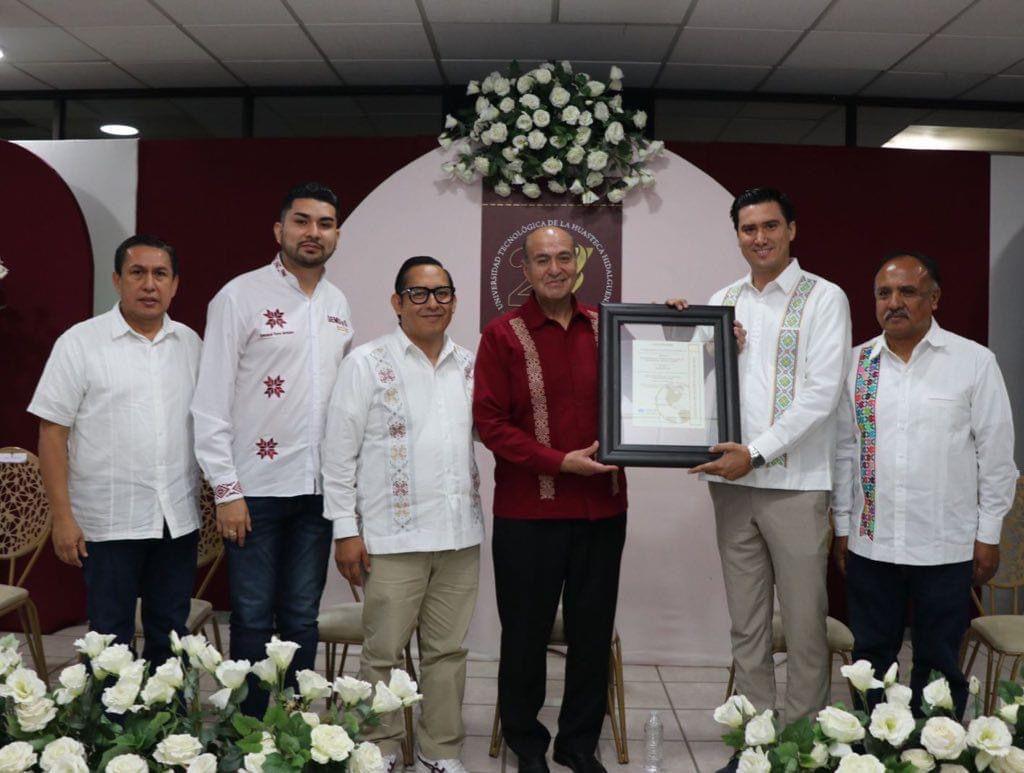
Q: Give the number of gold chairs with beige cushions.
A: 6